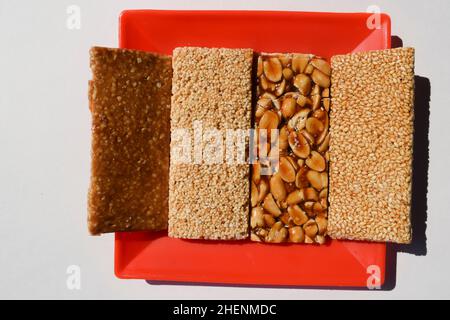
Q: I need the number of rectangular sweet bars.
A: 4